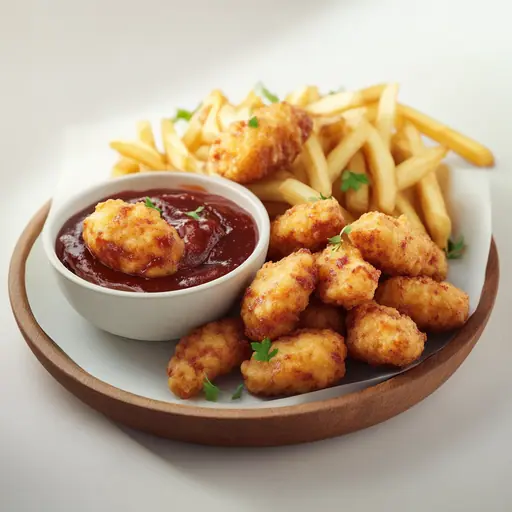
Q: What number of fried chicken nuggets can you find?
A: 11